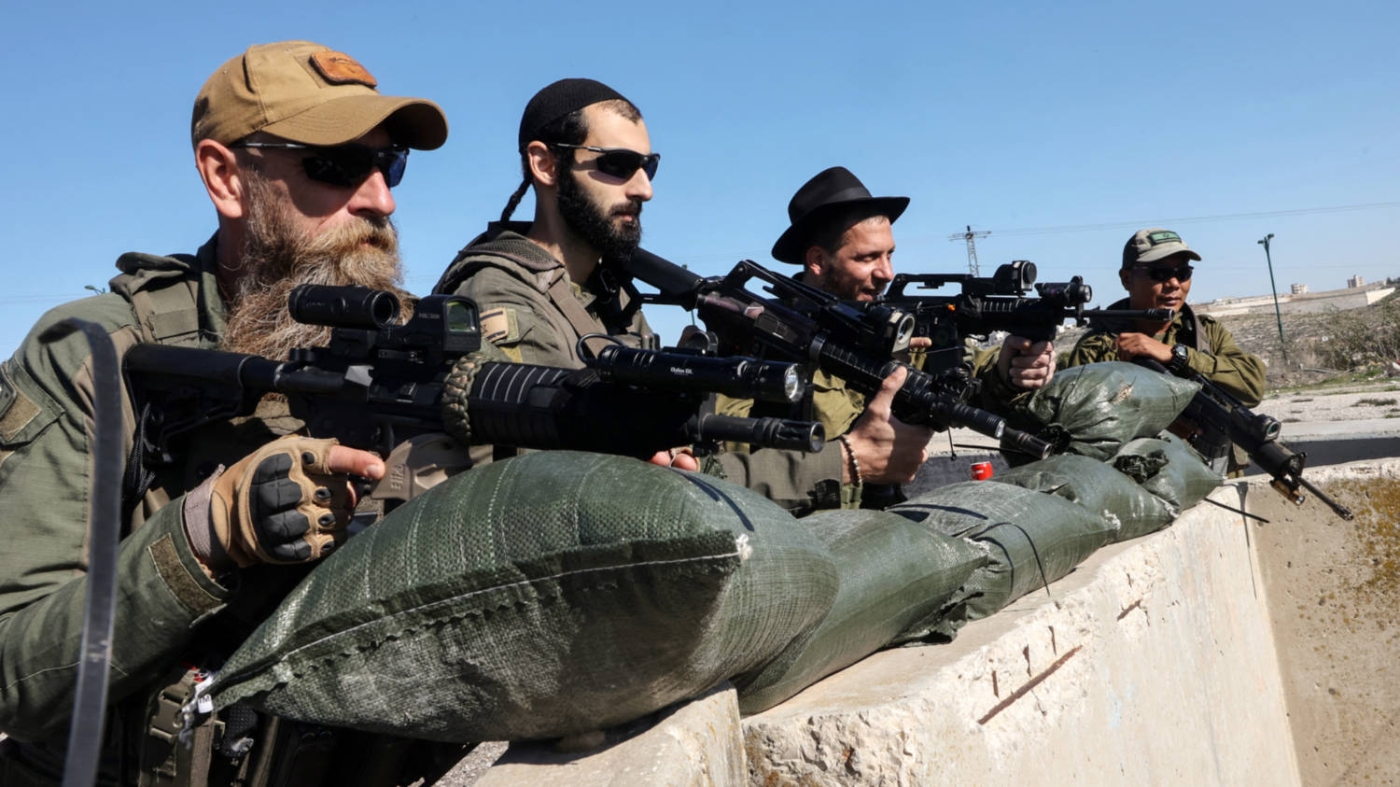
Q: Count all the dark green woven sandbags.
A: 6